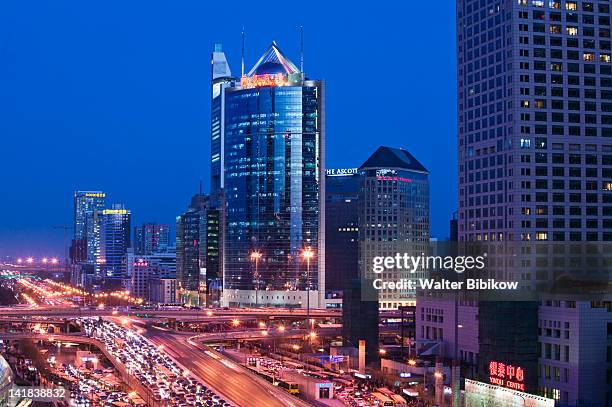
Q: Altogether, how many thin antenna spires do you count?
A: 2